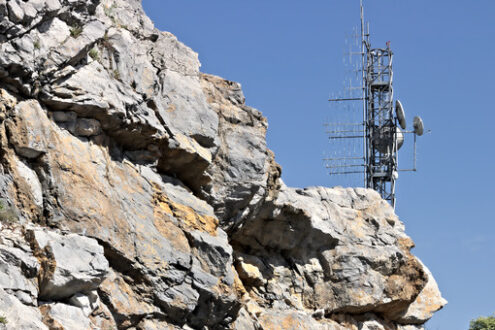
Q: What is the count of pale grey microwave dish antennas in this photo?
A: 3